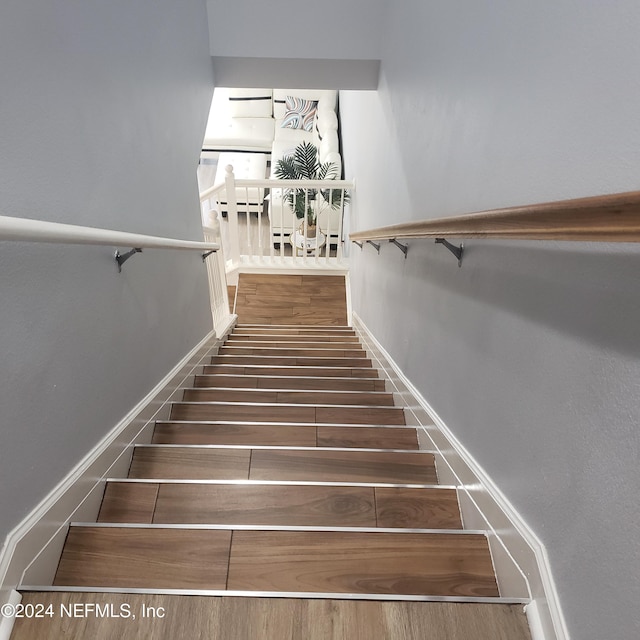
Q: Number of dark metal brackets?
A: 6